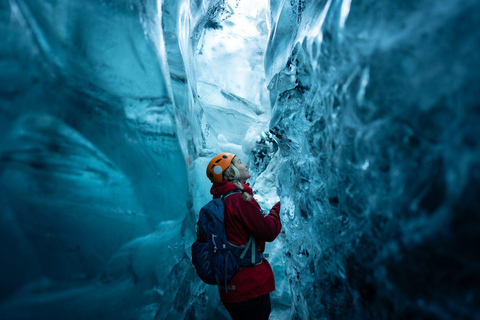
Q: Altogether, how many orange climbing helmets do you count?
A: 1